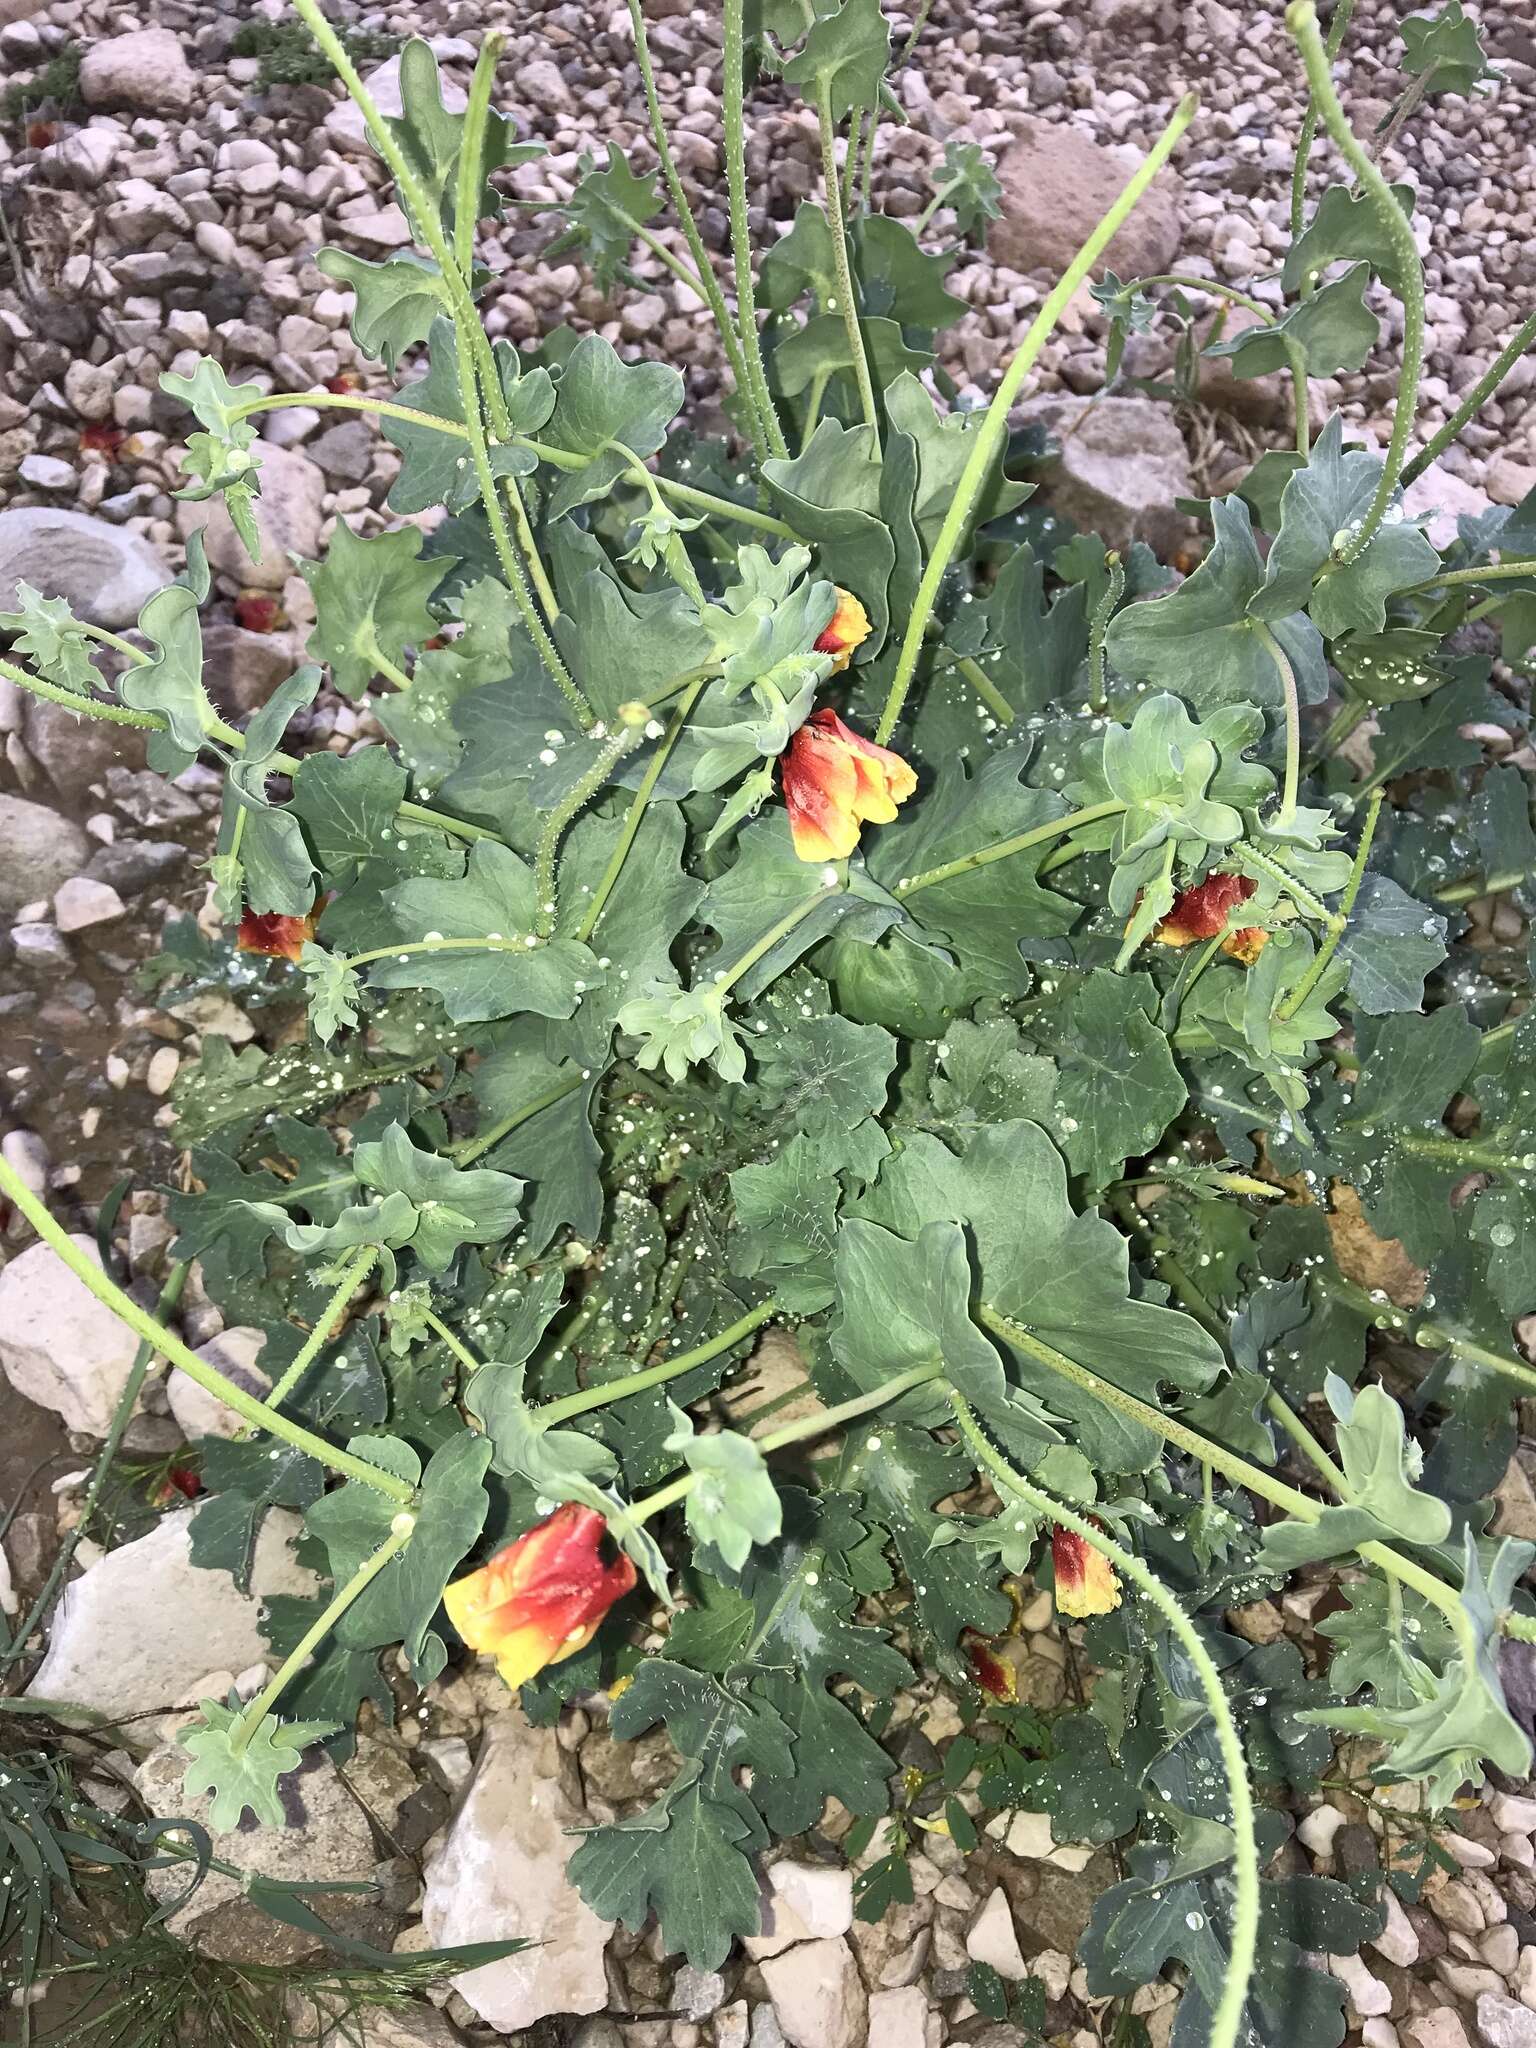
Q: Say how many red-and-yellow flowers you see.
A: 6